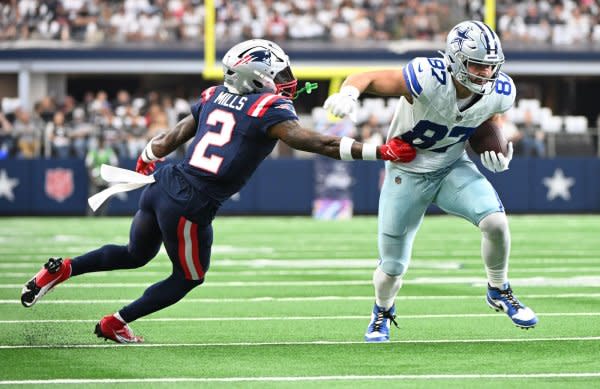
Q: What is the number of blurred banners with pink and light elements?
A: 1